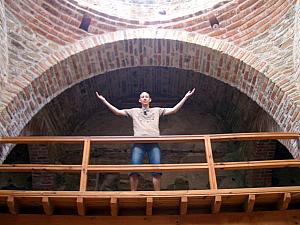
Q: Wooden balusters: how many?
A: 2